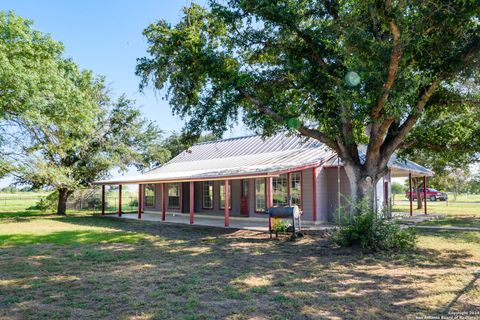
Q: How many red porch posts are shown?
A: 9